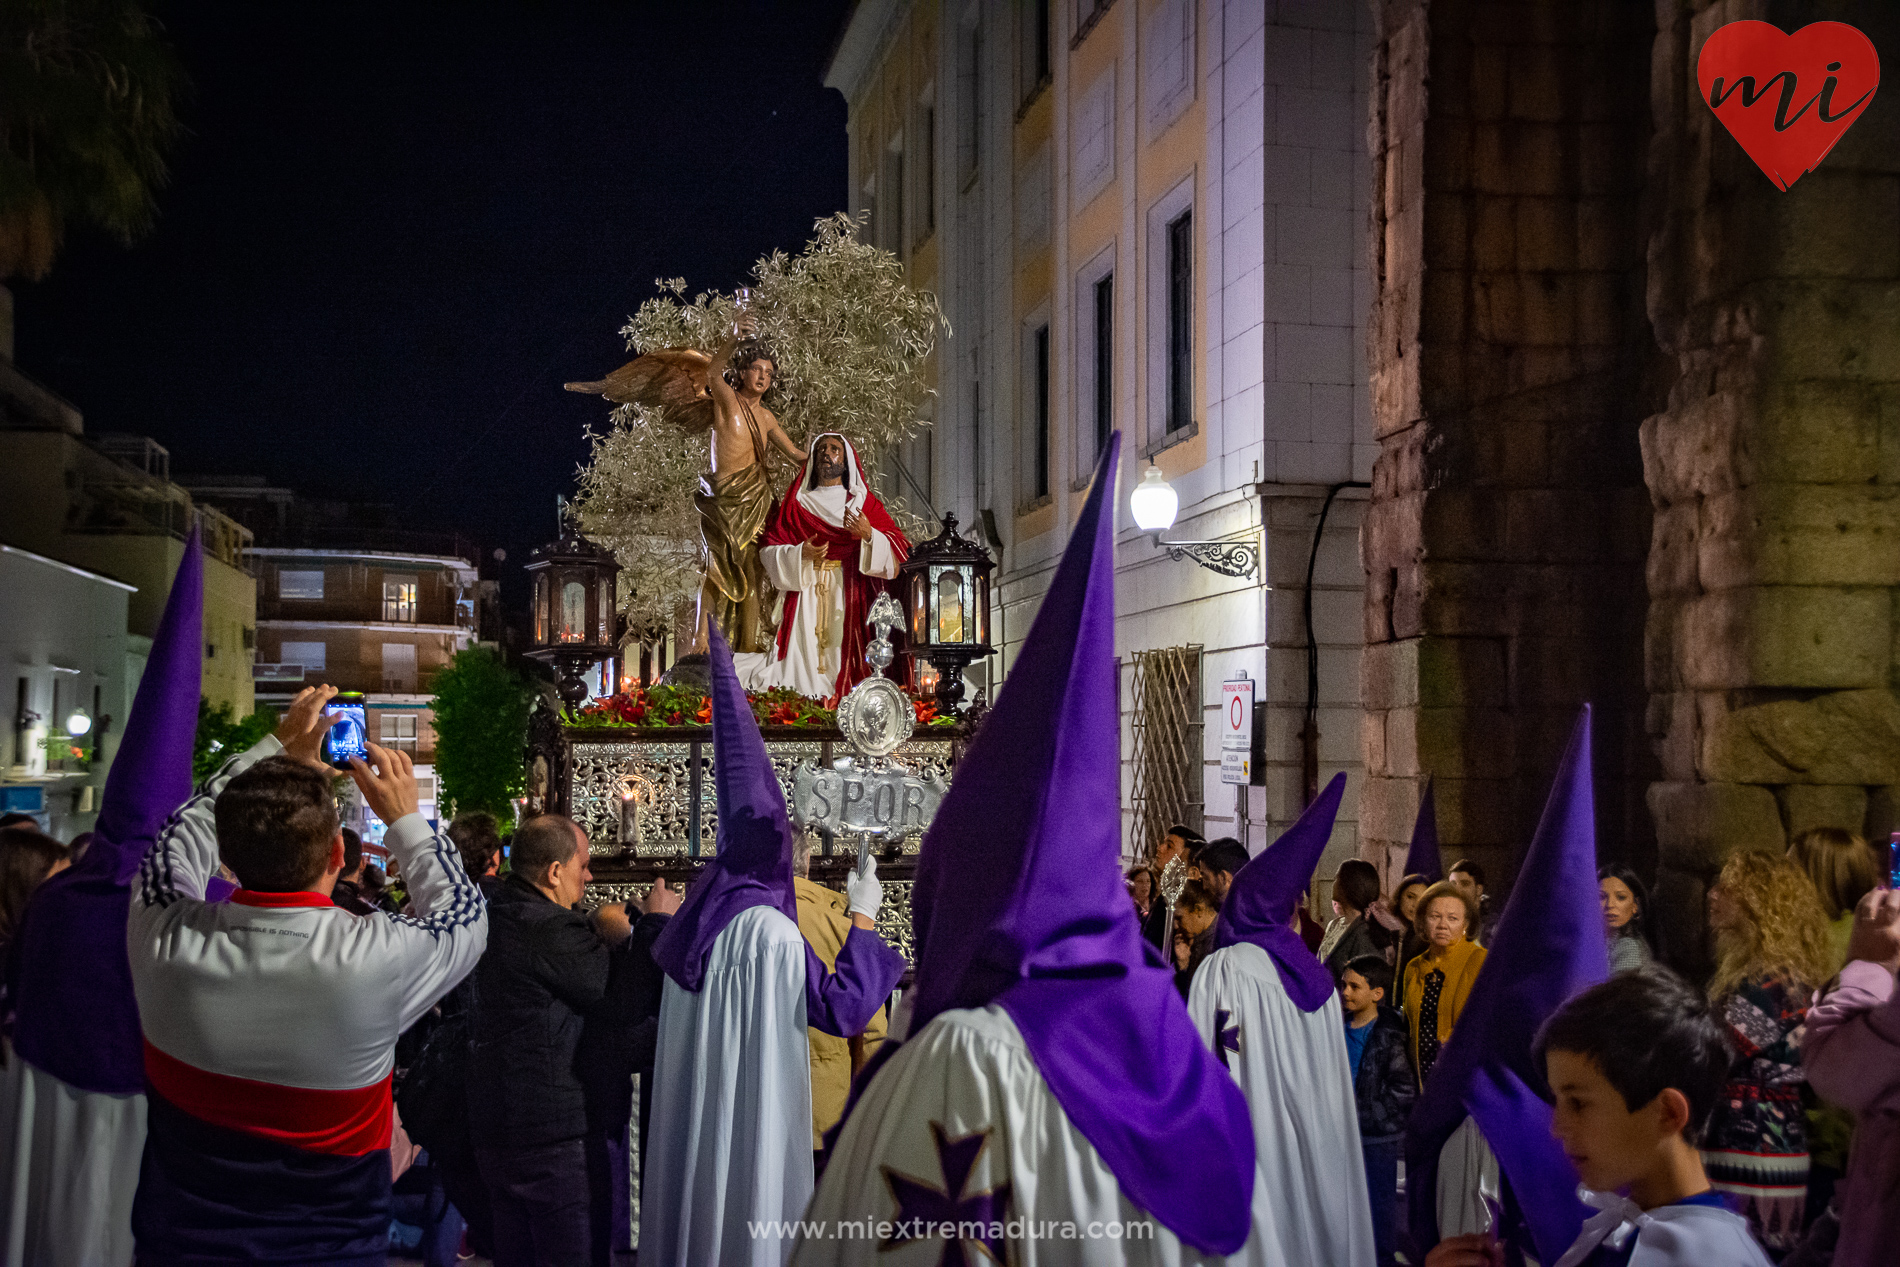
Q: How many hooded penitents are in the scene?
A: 6